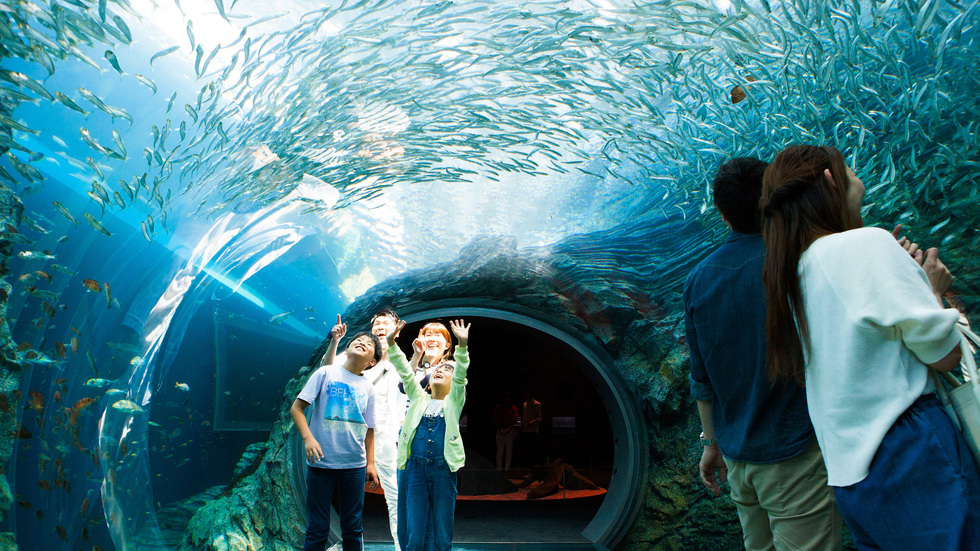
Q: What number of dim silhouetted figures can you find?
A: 2